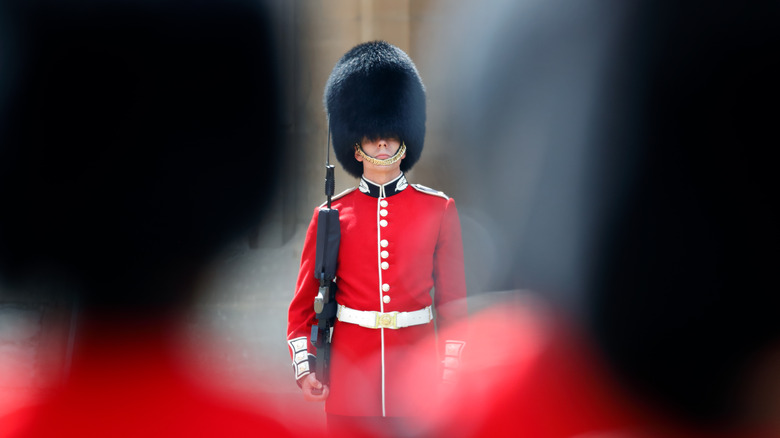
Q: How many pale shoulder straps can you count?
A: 2